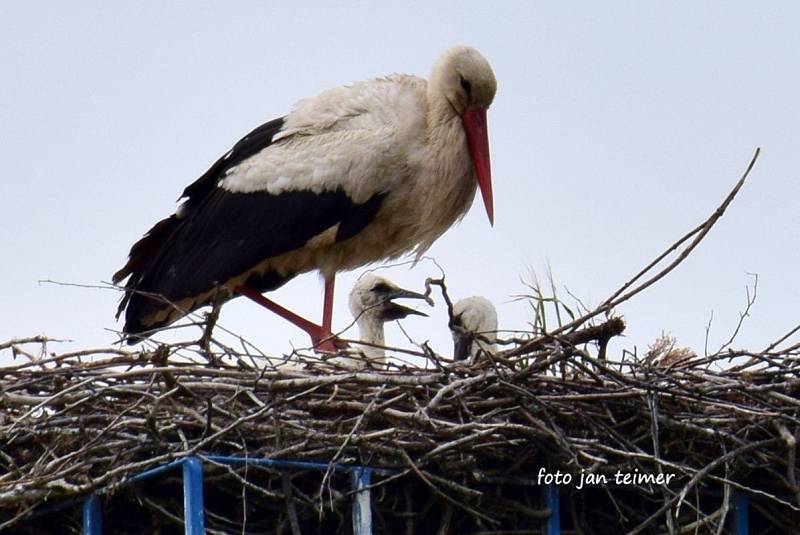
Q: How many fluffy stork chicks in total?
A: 2